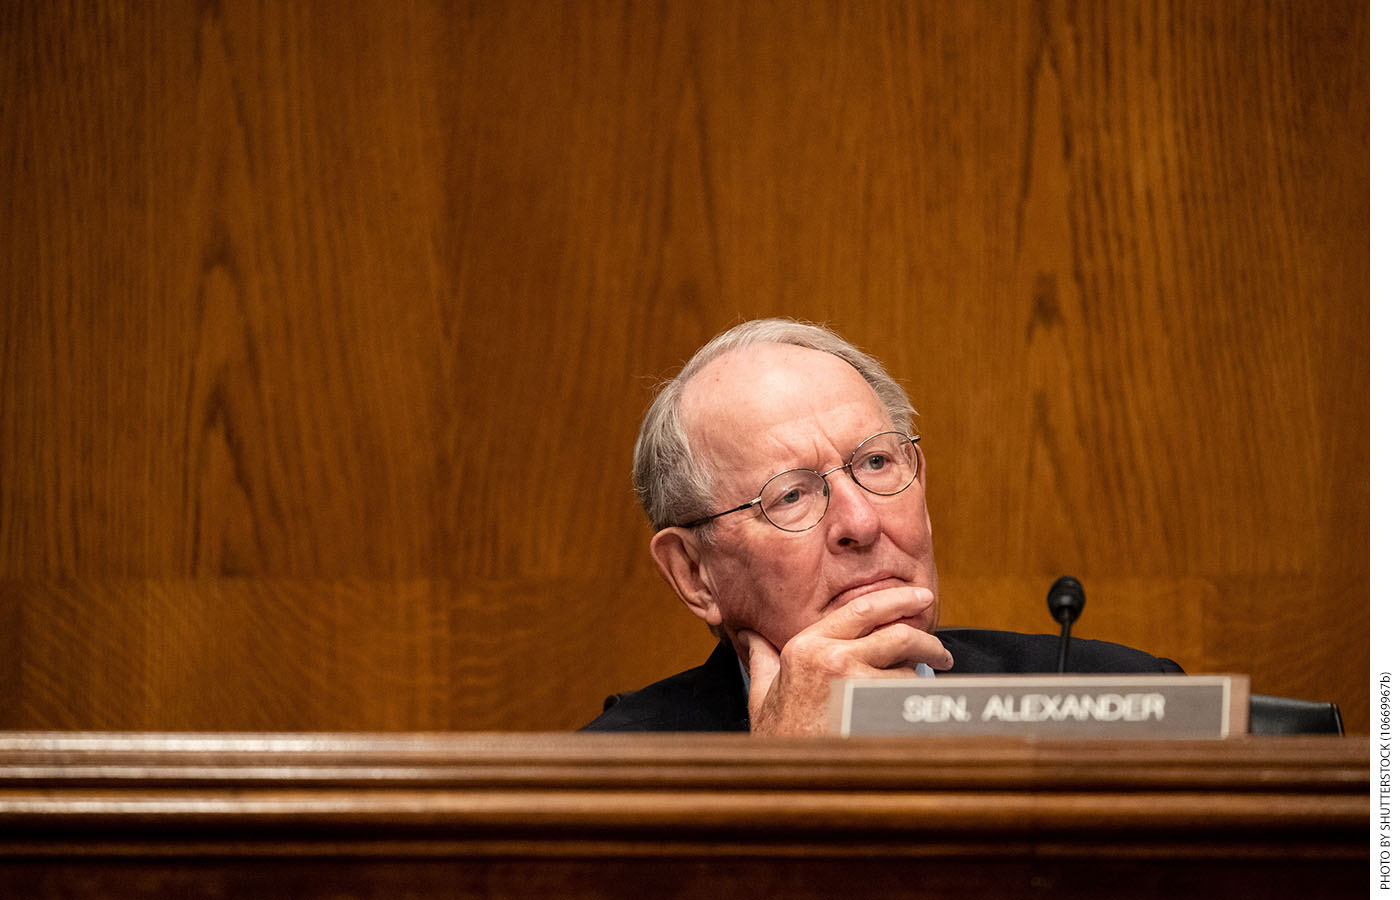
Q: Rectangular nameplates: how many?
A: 1